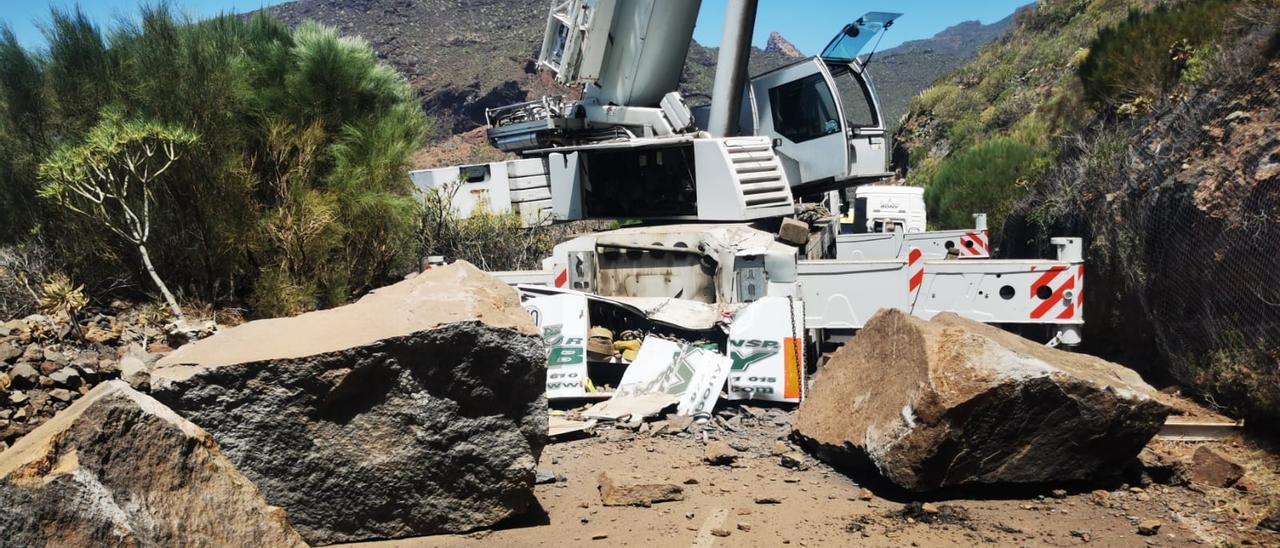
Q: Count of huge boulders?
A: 3